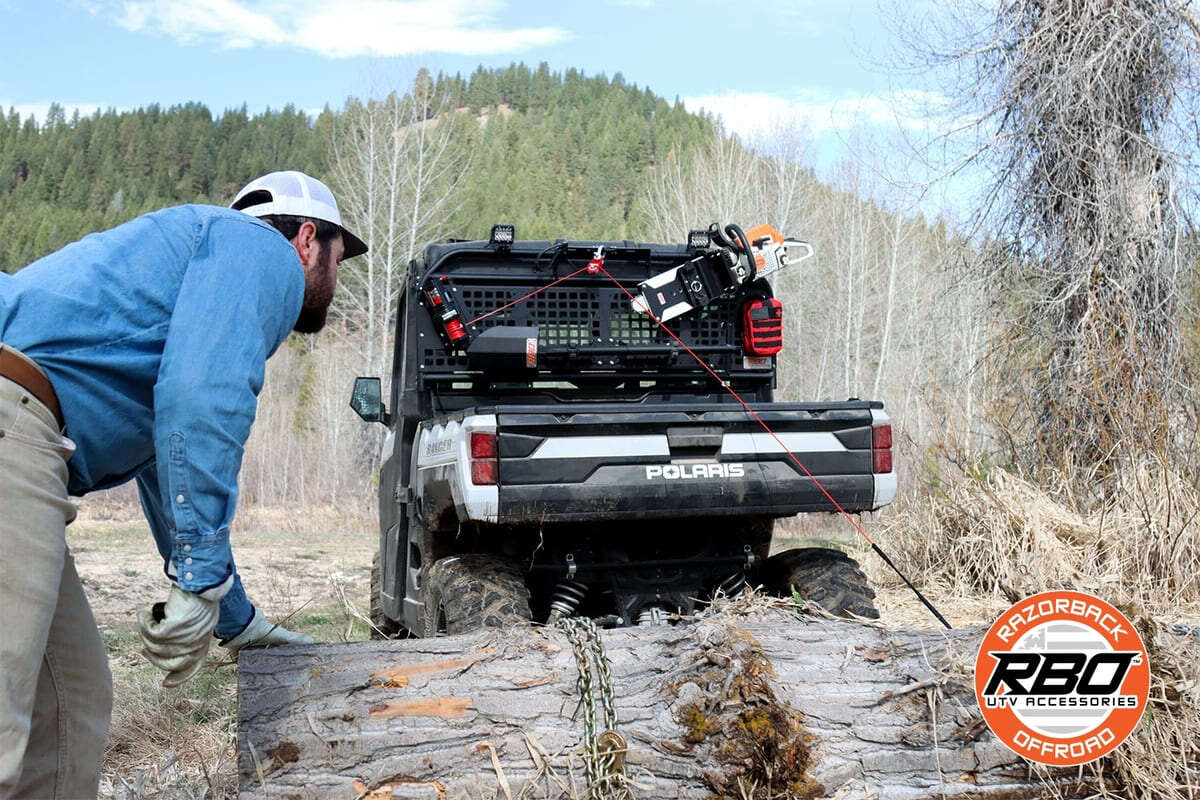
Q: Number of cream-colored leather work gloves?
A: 2